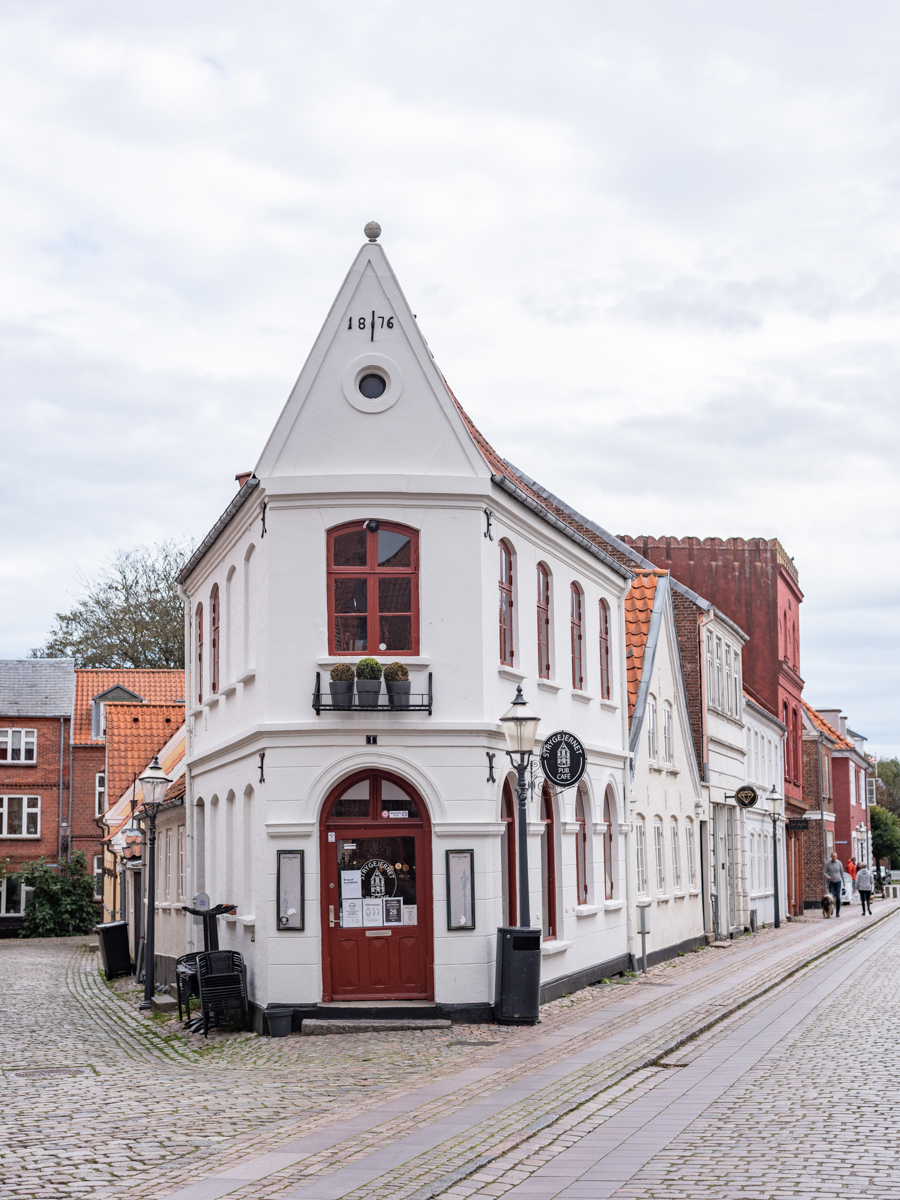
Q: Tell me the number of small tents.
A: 0